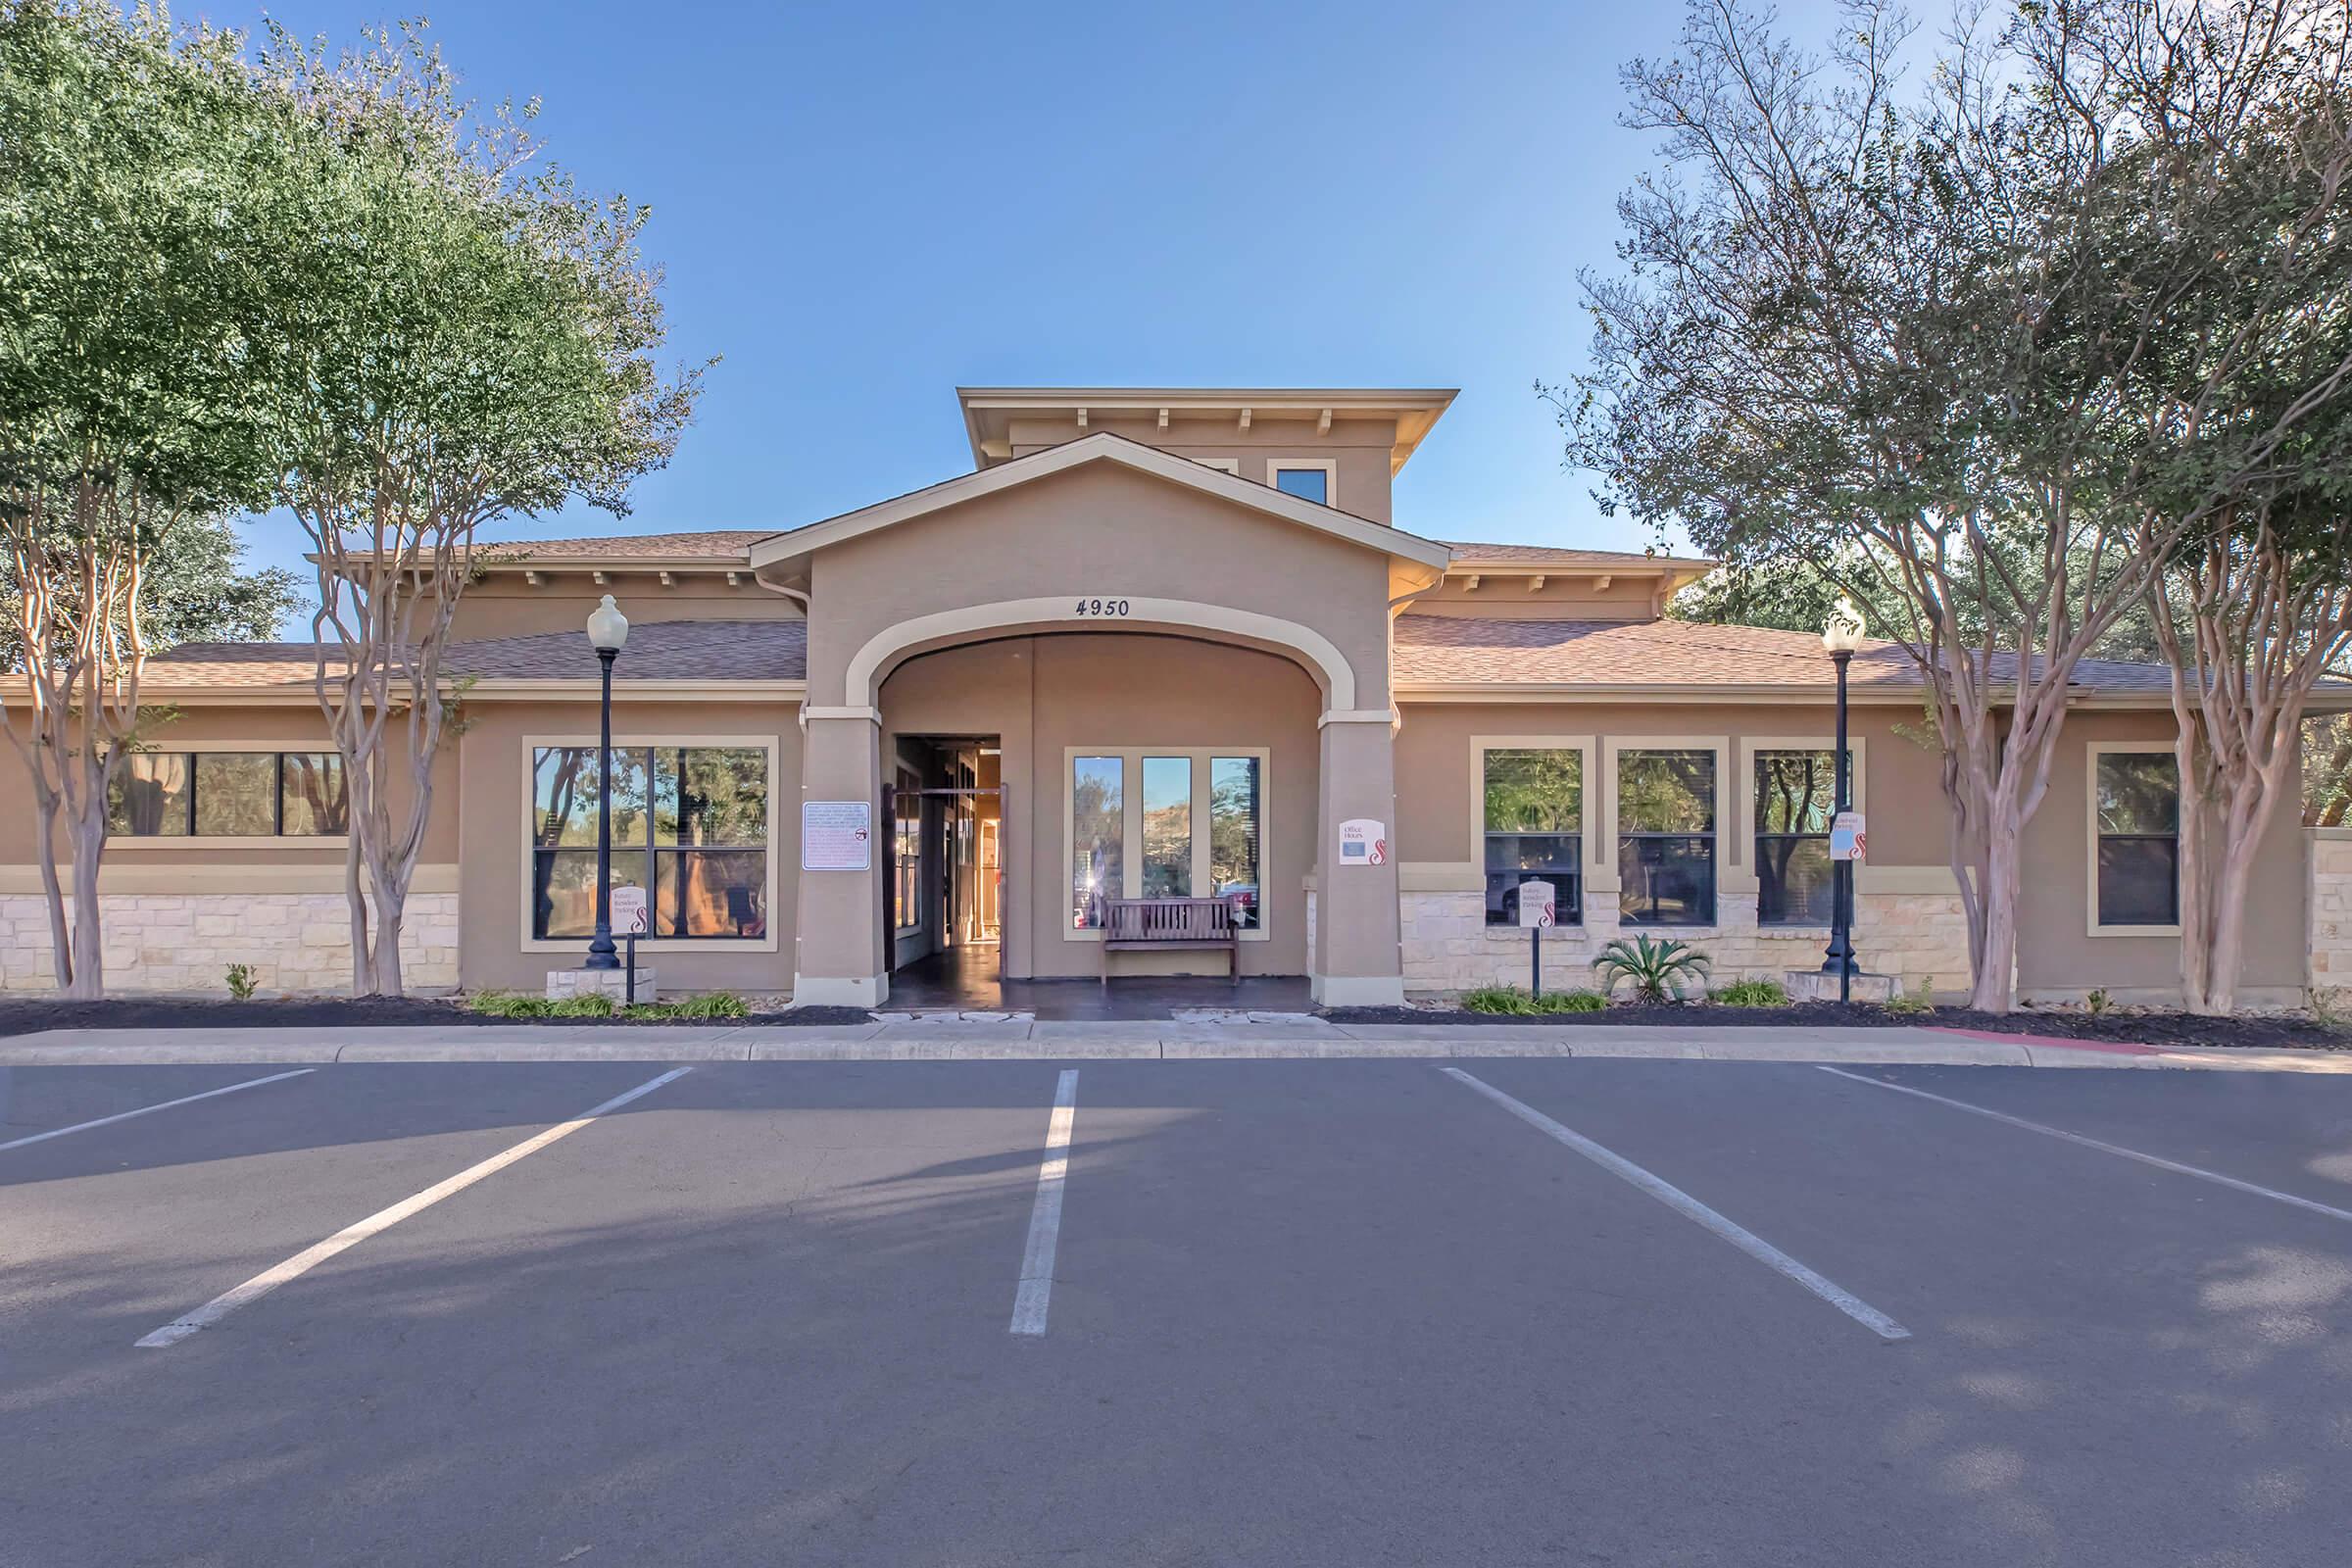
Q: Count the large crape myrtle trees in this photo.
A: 4